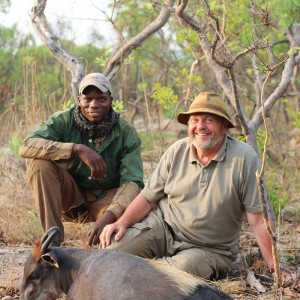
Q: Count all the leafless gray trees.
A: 2